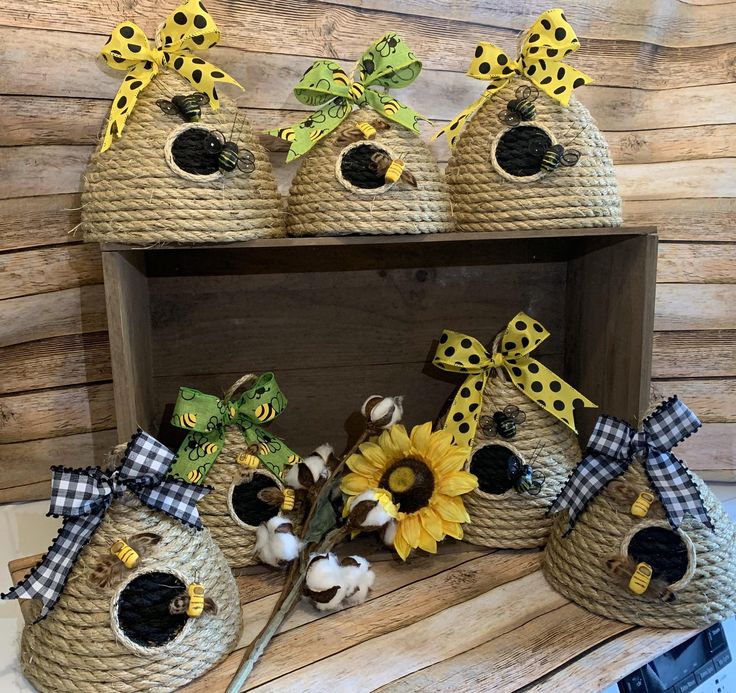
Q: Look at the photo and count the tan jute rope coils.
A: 7